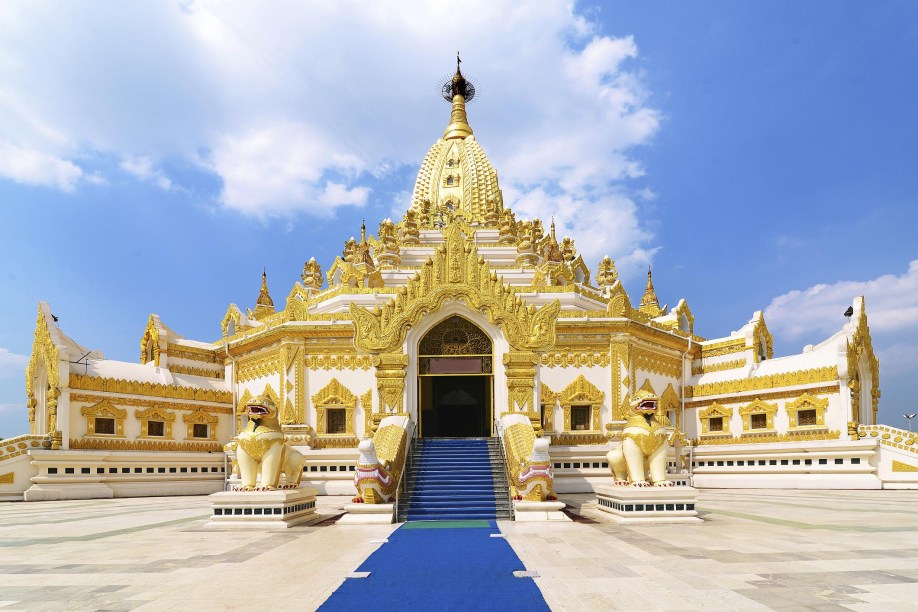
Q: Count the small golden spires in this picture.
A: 4